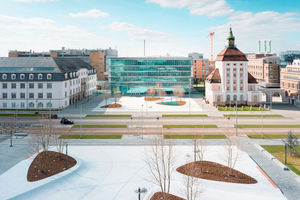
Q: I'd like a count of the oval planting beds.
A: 6